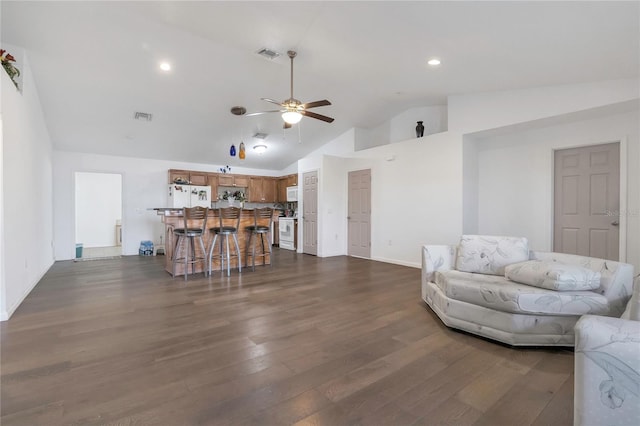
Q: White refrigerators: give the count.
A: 1